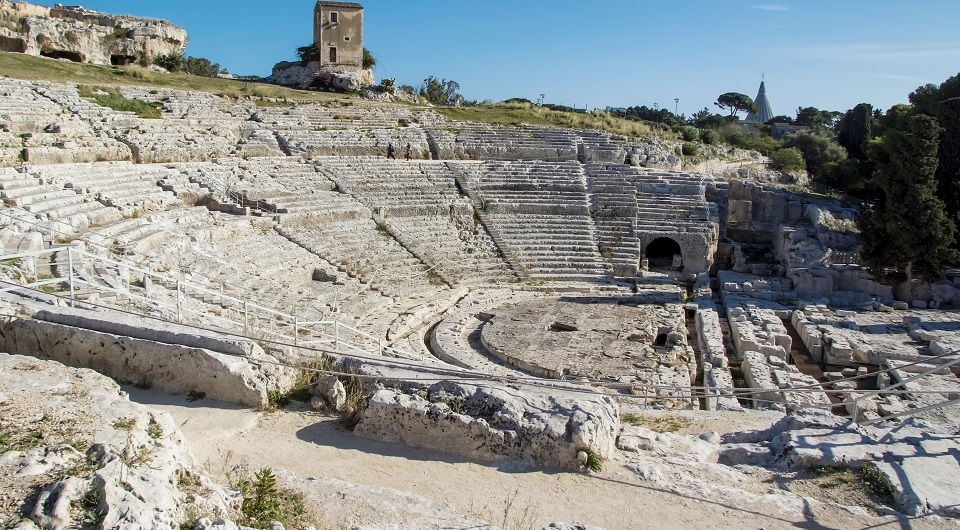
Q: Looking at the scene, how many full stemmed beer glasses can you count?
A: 0